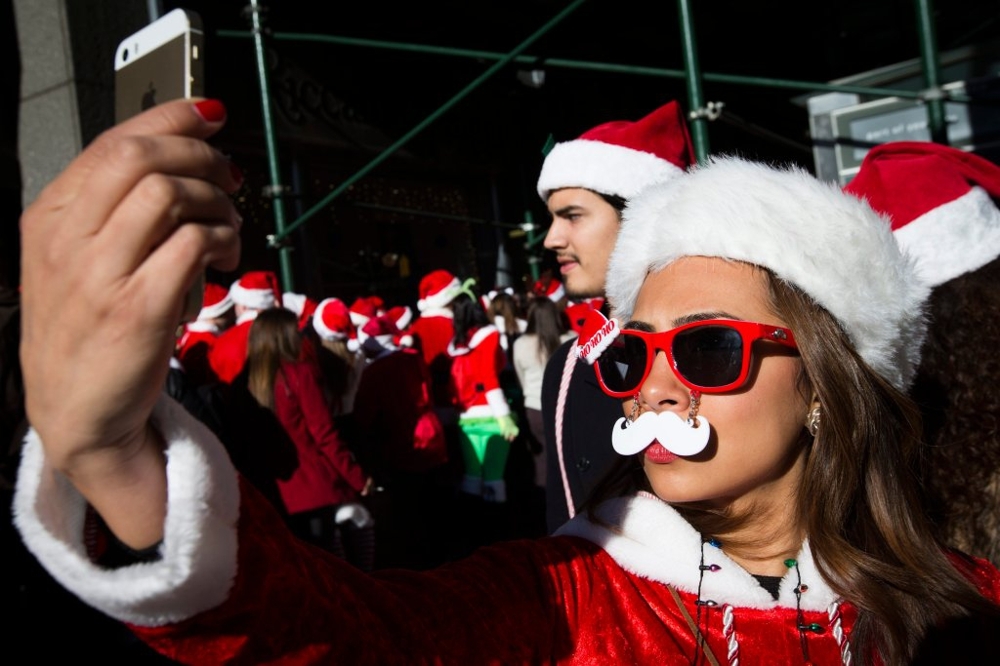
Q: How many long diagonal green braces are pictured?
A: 1